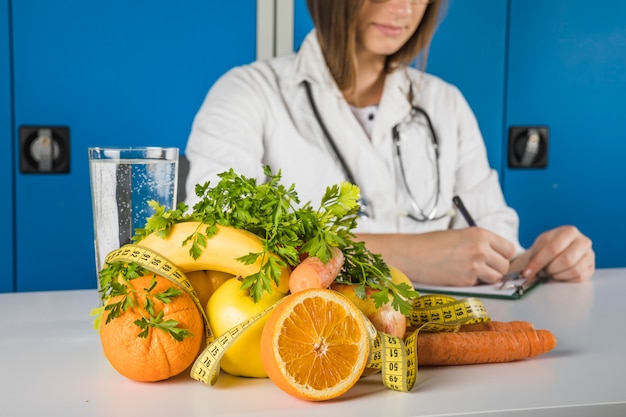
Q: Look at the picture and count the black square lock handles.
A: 2